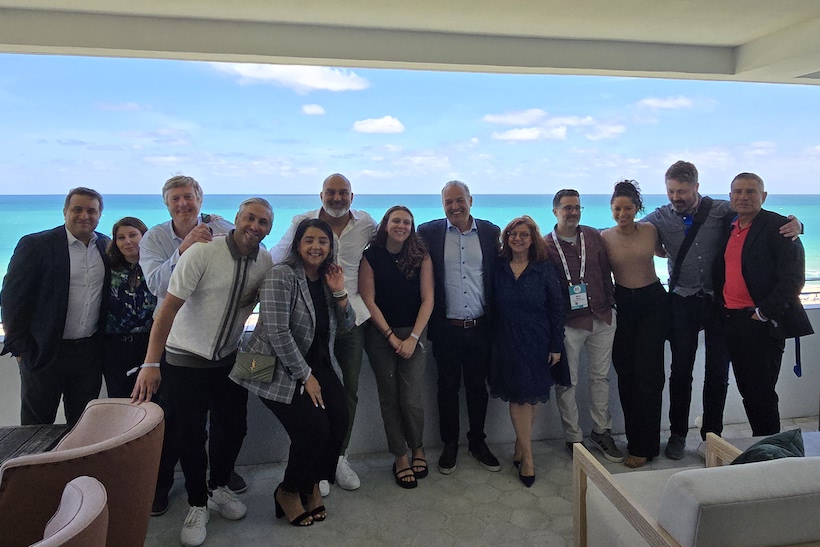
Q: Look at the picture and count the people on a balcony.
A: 13